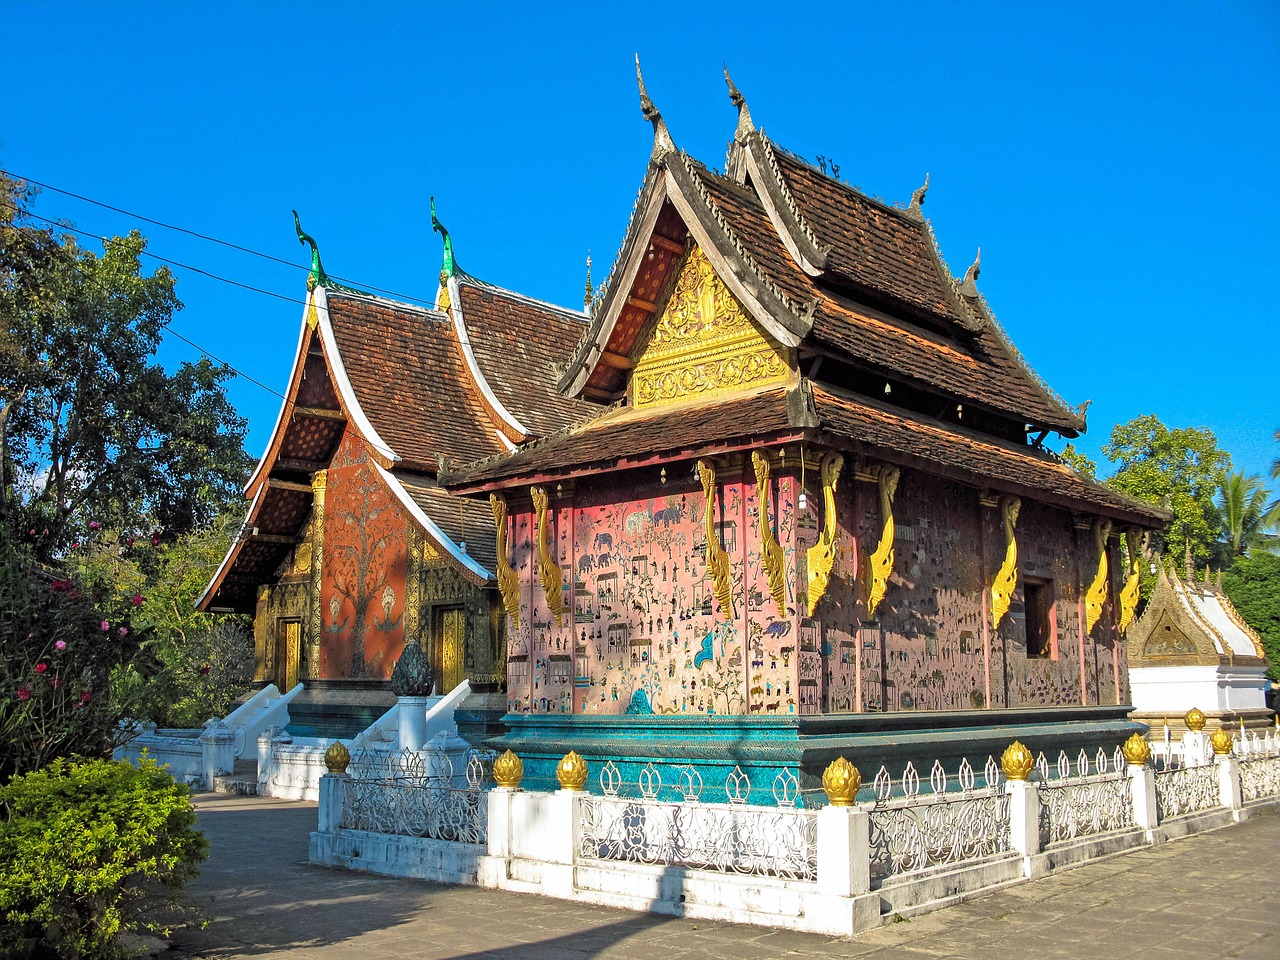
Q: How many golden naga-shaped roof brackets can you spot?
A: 9